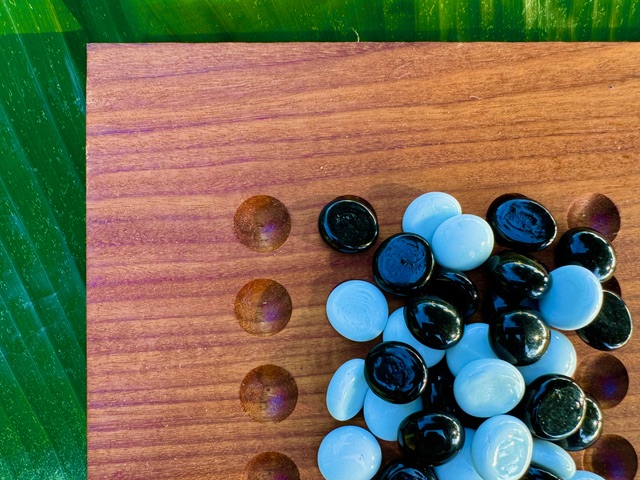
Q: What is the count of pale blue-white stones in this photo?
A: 15